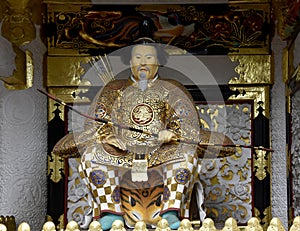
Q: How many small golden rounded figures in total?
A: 14